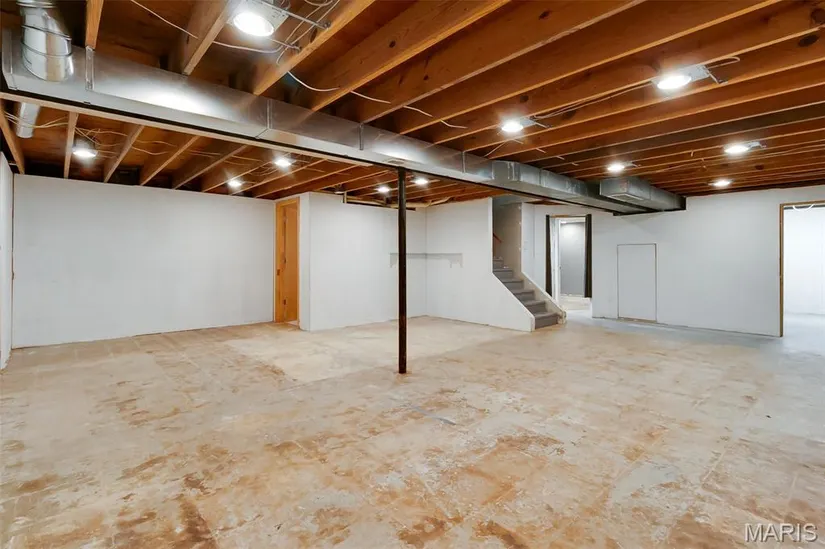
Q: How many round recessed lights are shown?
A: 11